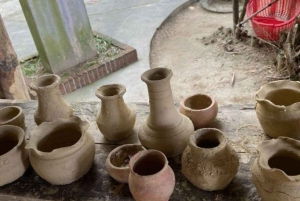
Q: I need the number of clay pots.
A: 12